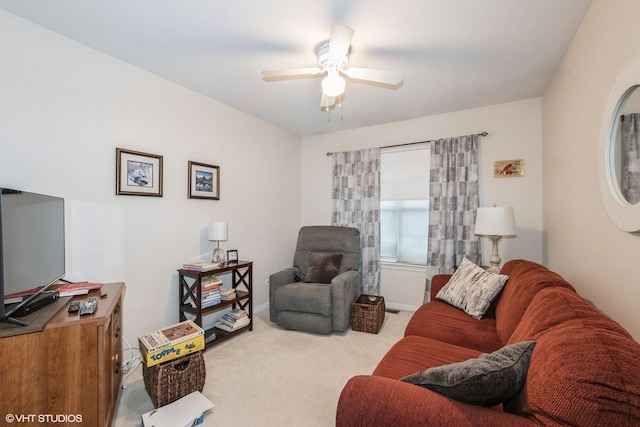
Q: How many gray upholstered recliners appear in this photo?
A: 1